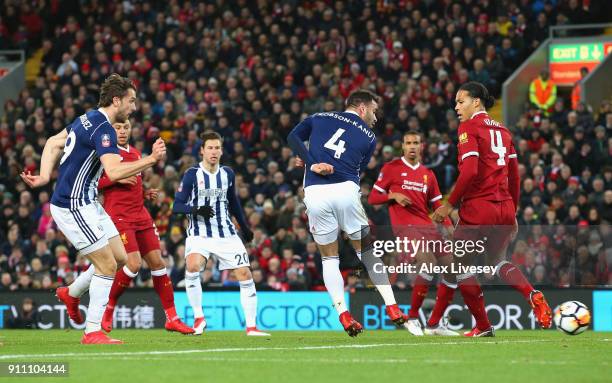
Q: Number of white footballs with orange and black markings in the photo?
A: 1